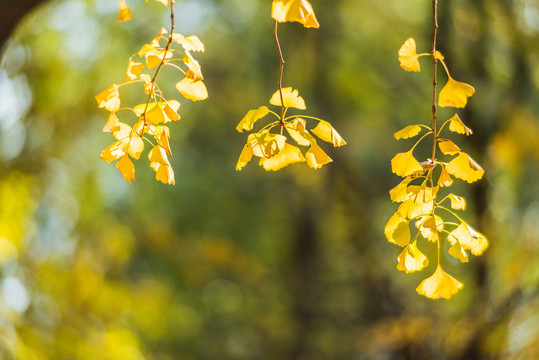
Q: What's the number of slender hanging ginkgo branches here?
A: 3